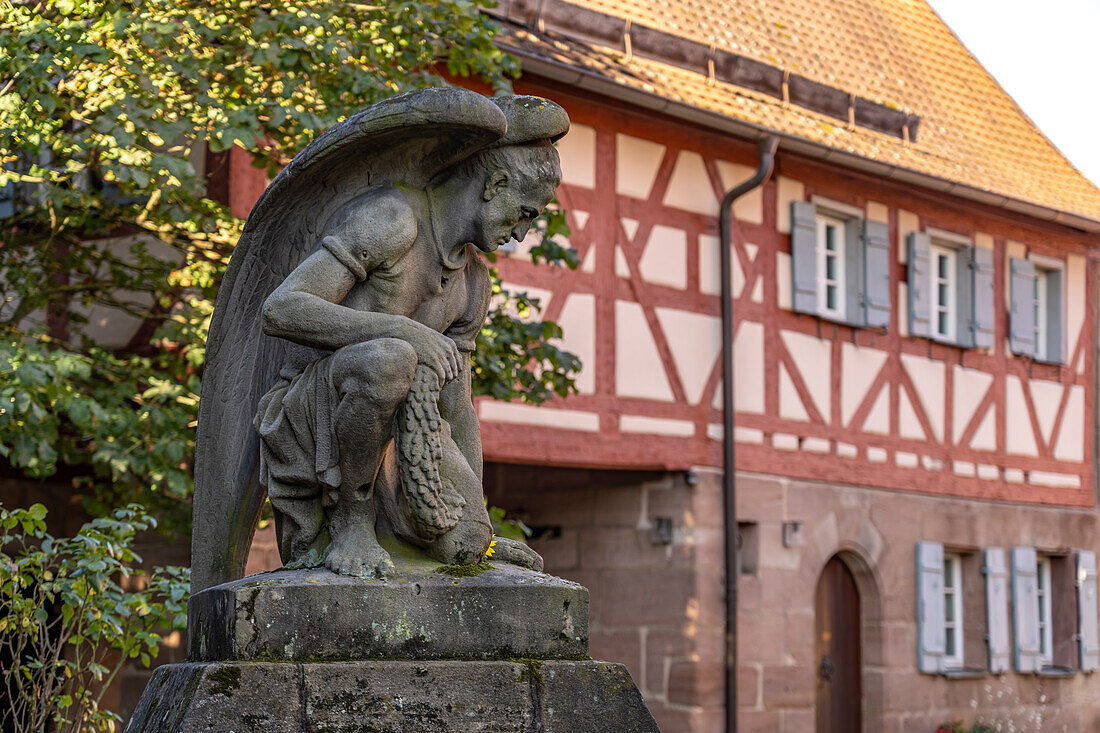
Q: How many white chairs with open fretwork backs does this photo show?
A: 0